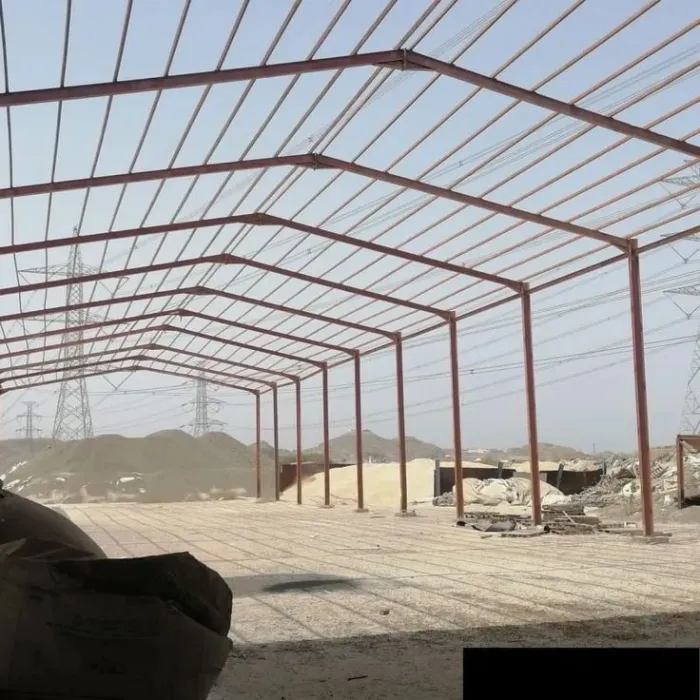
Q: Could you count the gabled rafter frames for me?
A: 10